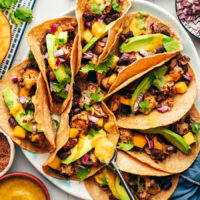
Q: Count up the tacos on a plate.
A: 8